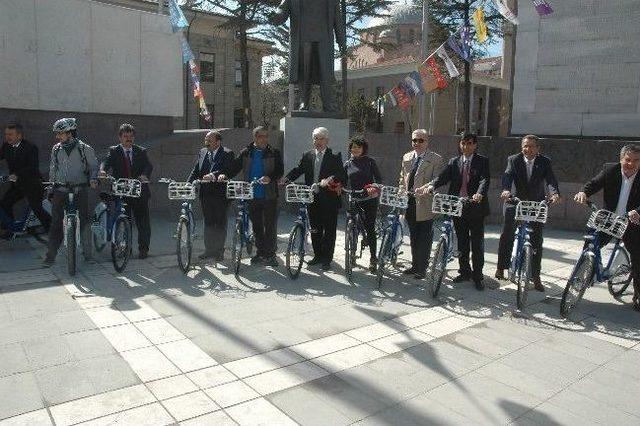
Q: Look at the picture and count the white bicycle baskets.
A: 8